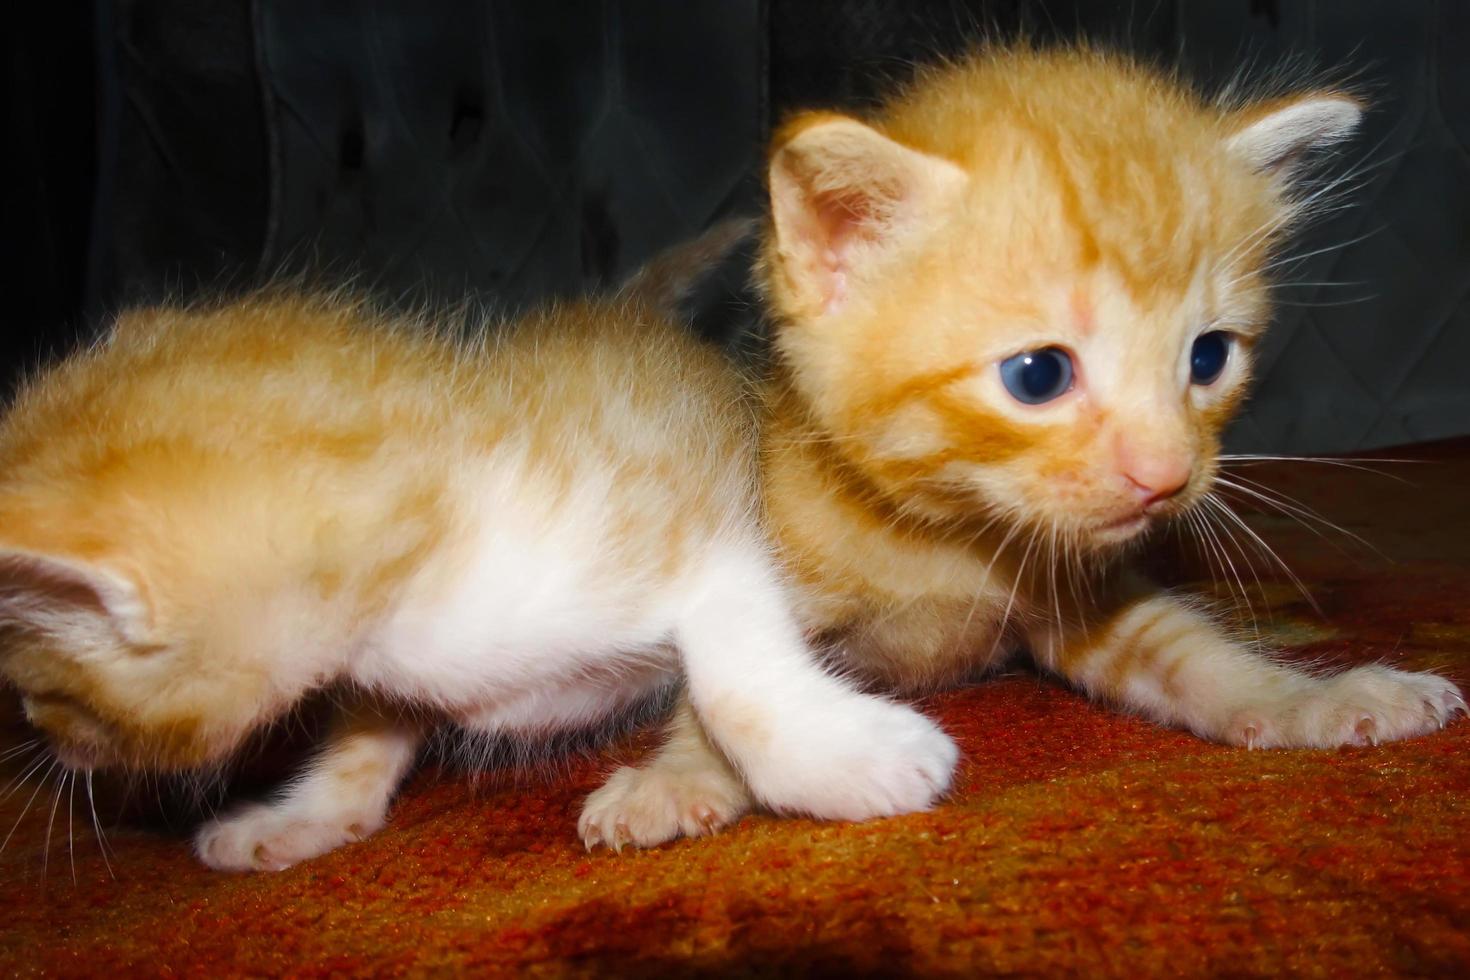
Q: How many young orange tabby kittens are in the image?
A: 2